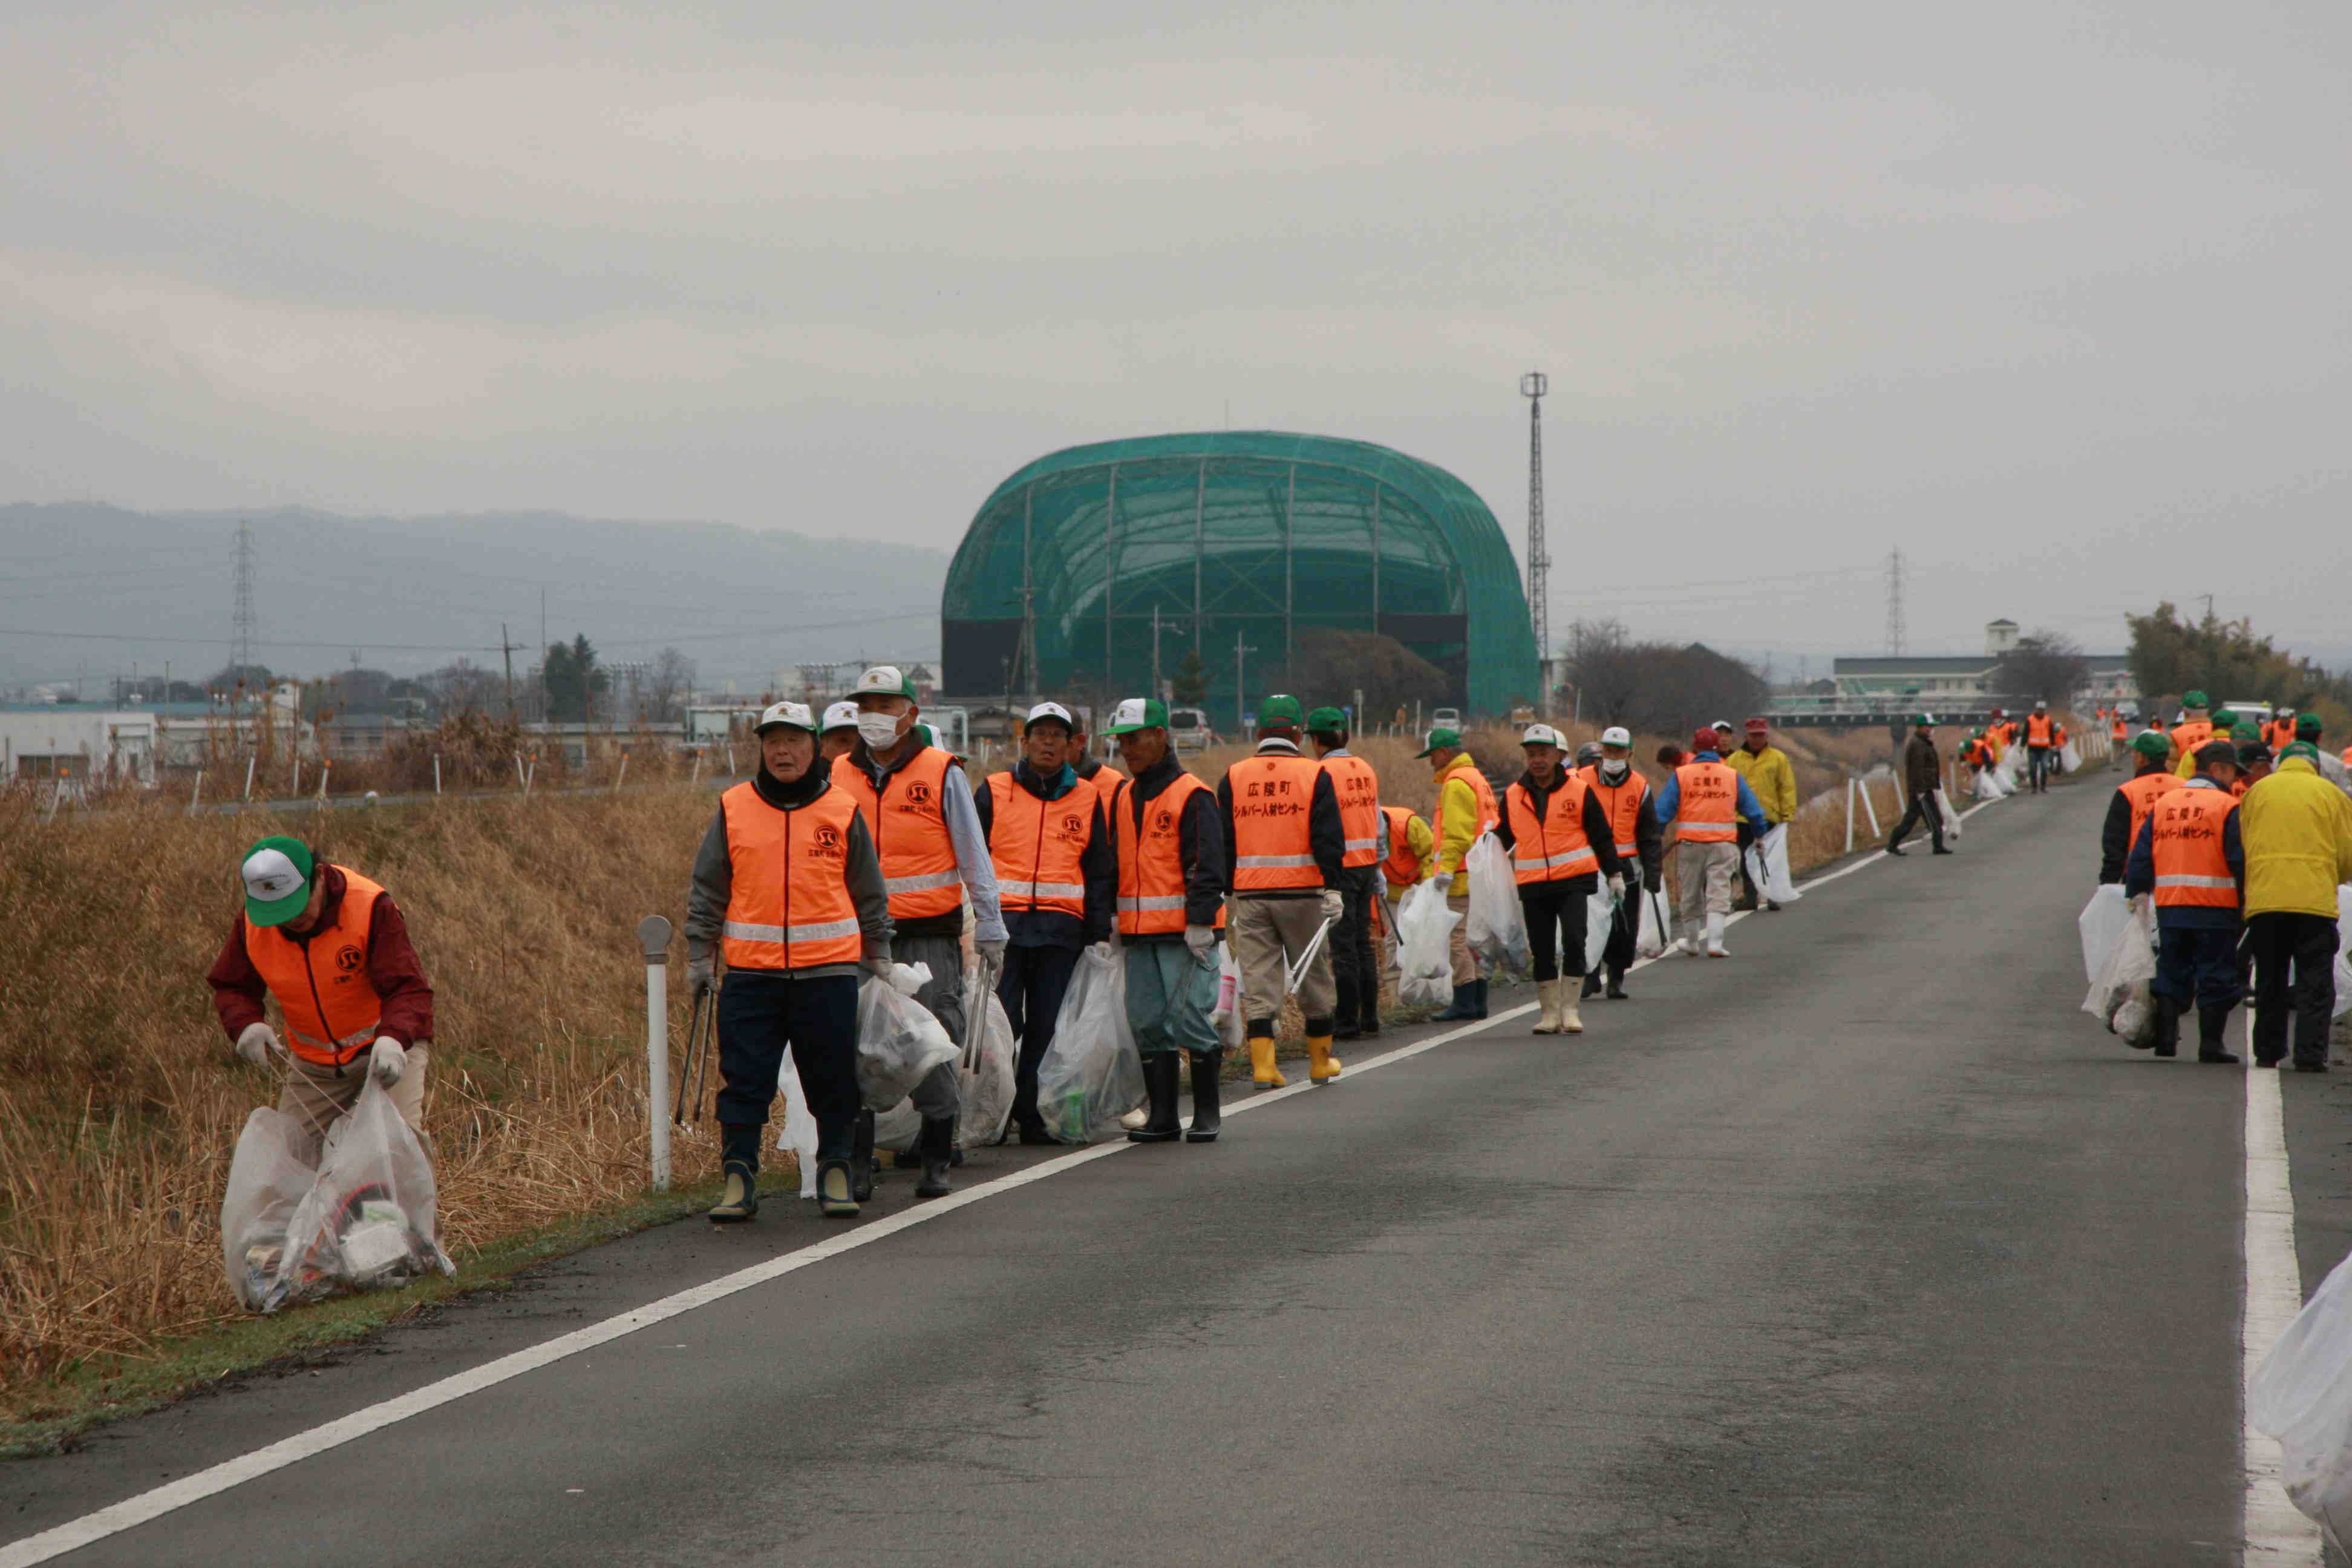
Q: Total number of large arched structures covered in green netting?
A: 1